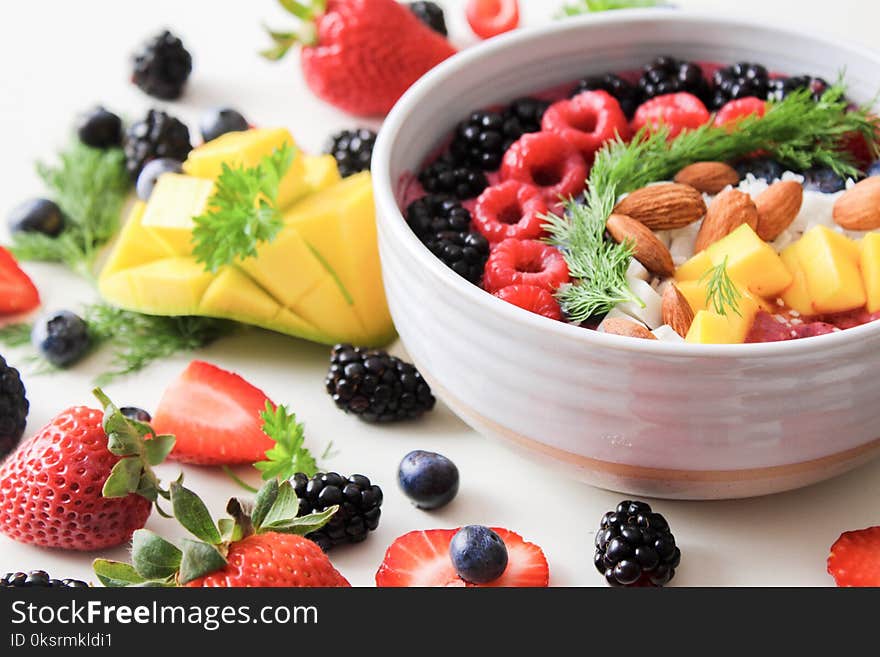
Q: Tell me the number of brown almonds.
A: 8